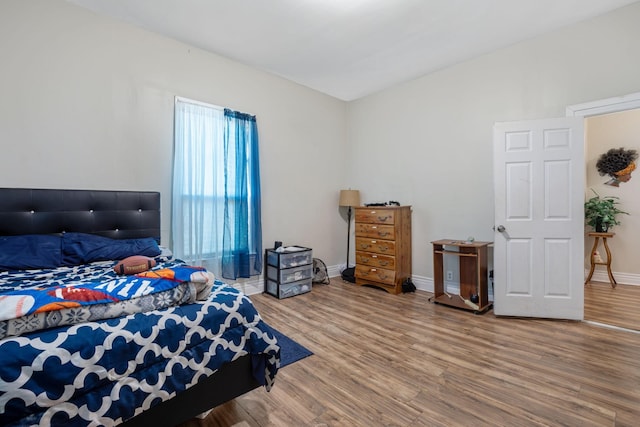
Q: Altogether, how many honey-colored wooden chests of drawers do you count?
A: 1